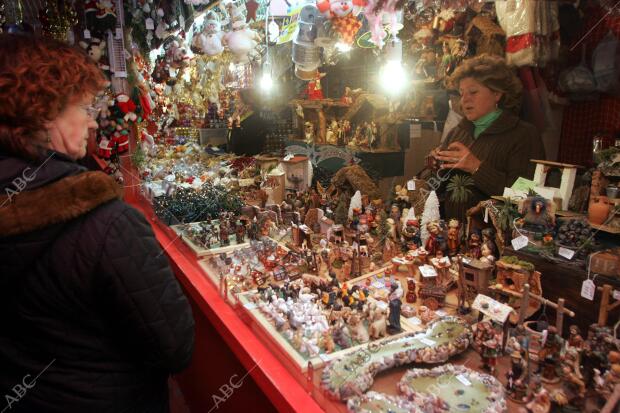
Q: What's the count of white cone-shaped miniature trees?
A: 3